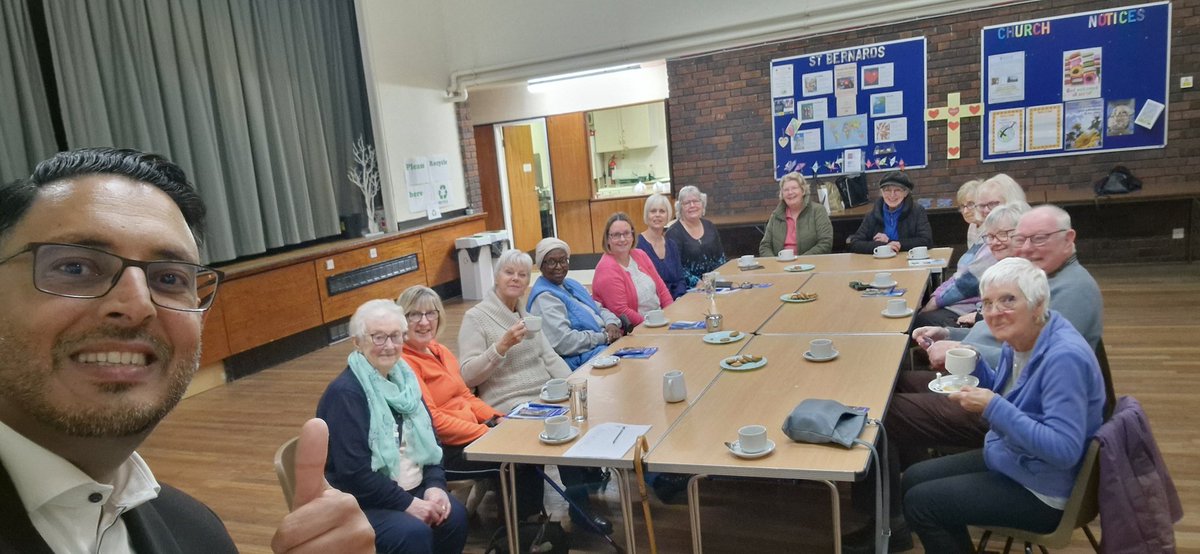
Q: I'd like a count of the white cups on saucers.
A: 11